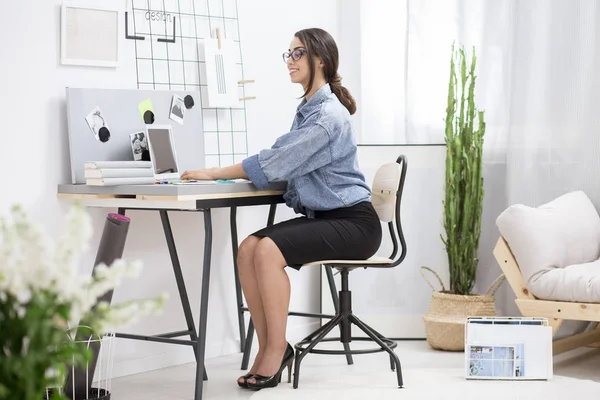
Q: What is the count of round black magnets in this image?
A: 4